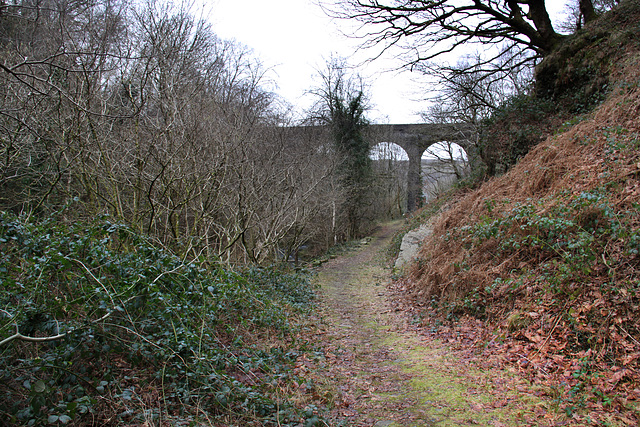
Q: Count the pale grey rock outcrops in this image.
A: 1